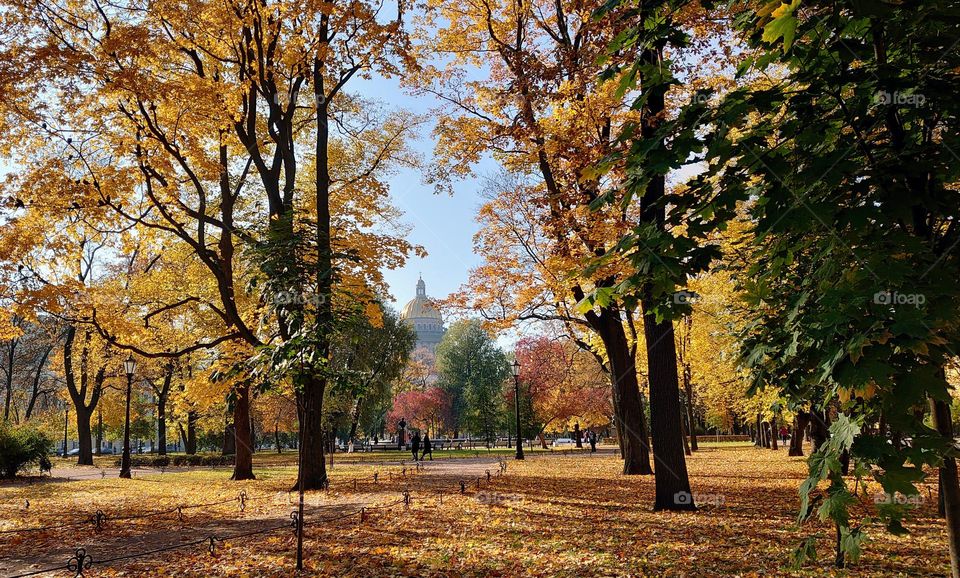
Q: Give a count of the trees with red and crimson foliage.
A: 2